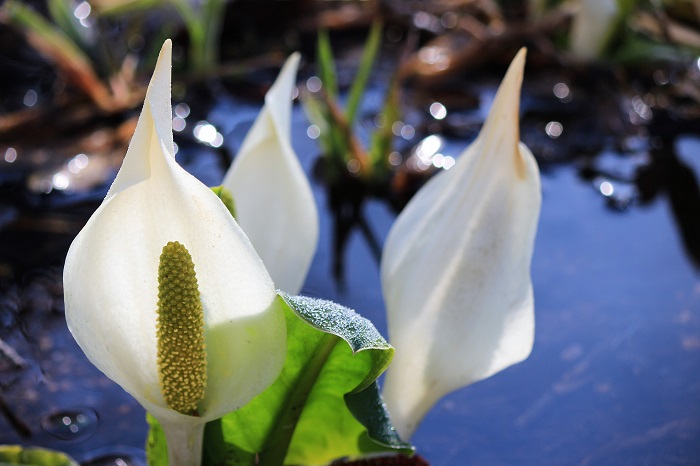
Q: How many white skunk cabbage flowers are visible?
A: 3